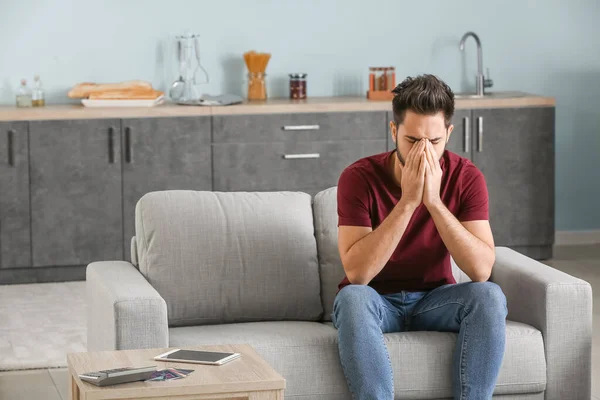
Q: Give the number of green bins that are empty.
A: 0